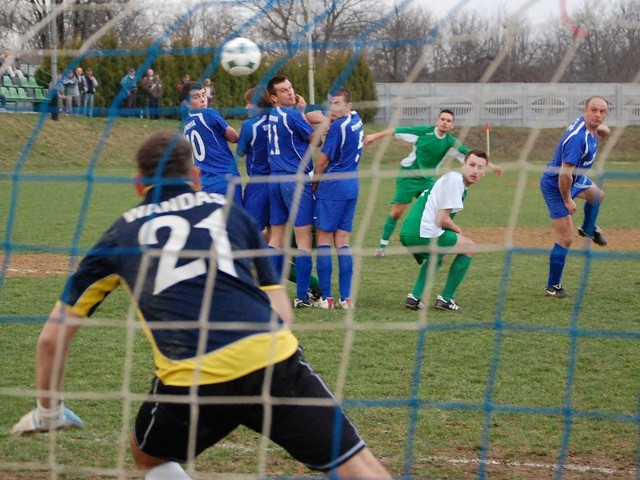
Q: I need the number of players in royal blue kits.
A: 5